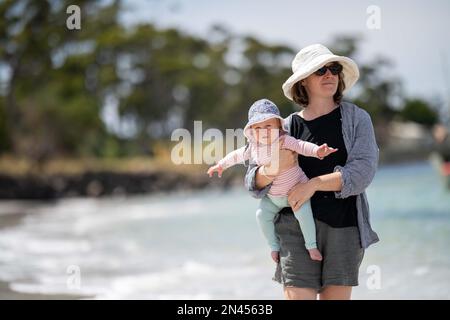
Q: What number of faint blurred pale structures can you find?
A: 1